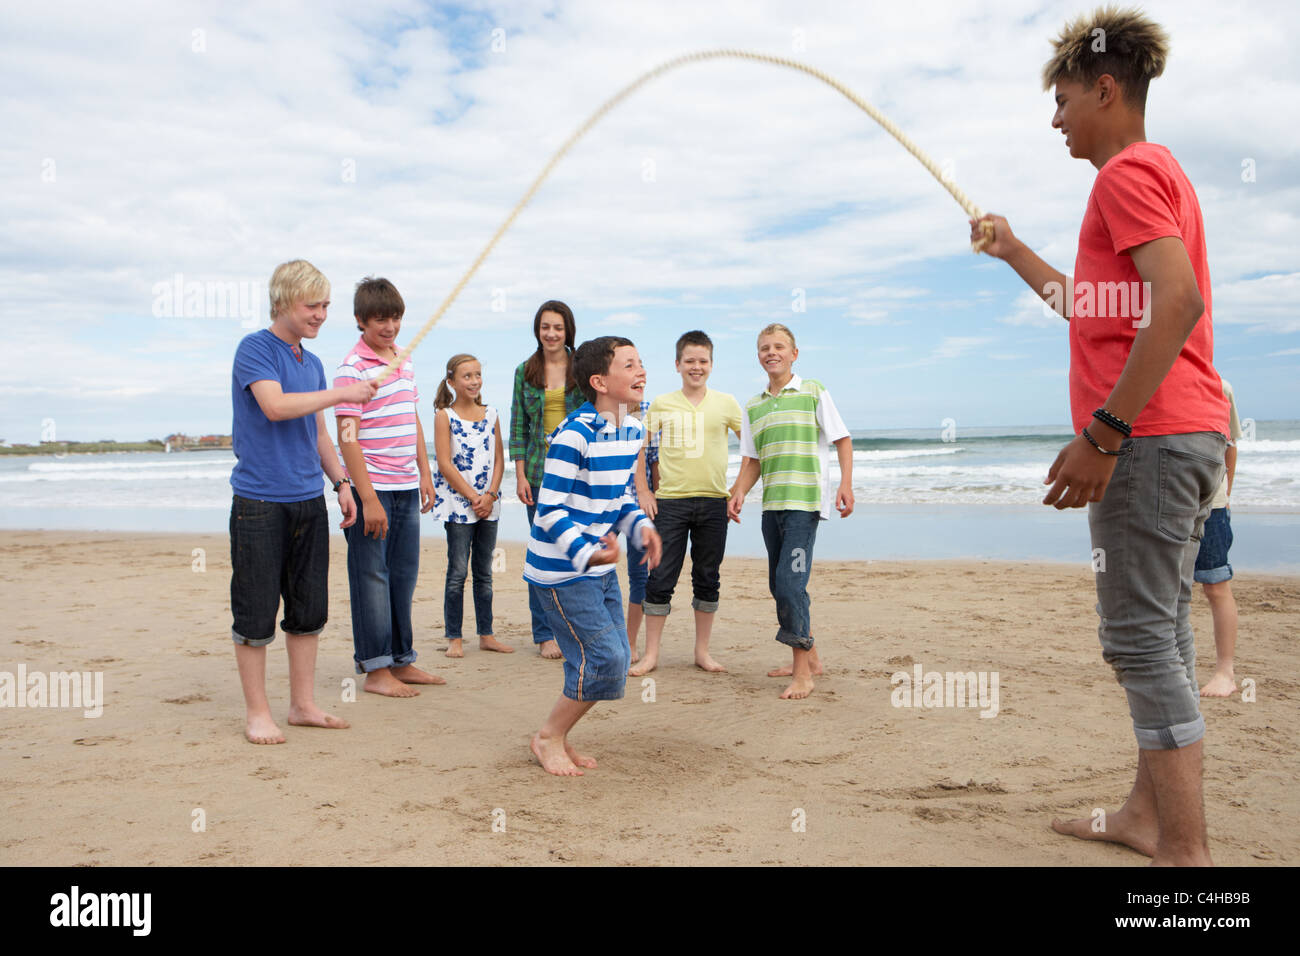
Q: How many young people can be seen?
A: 10